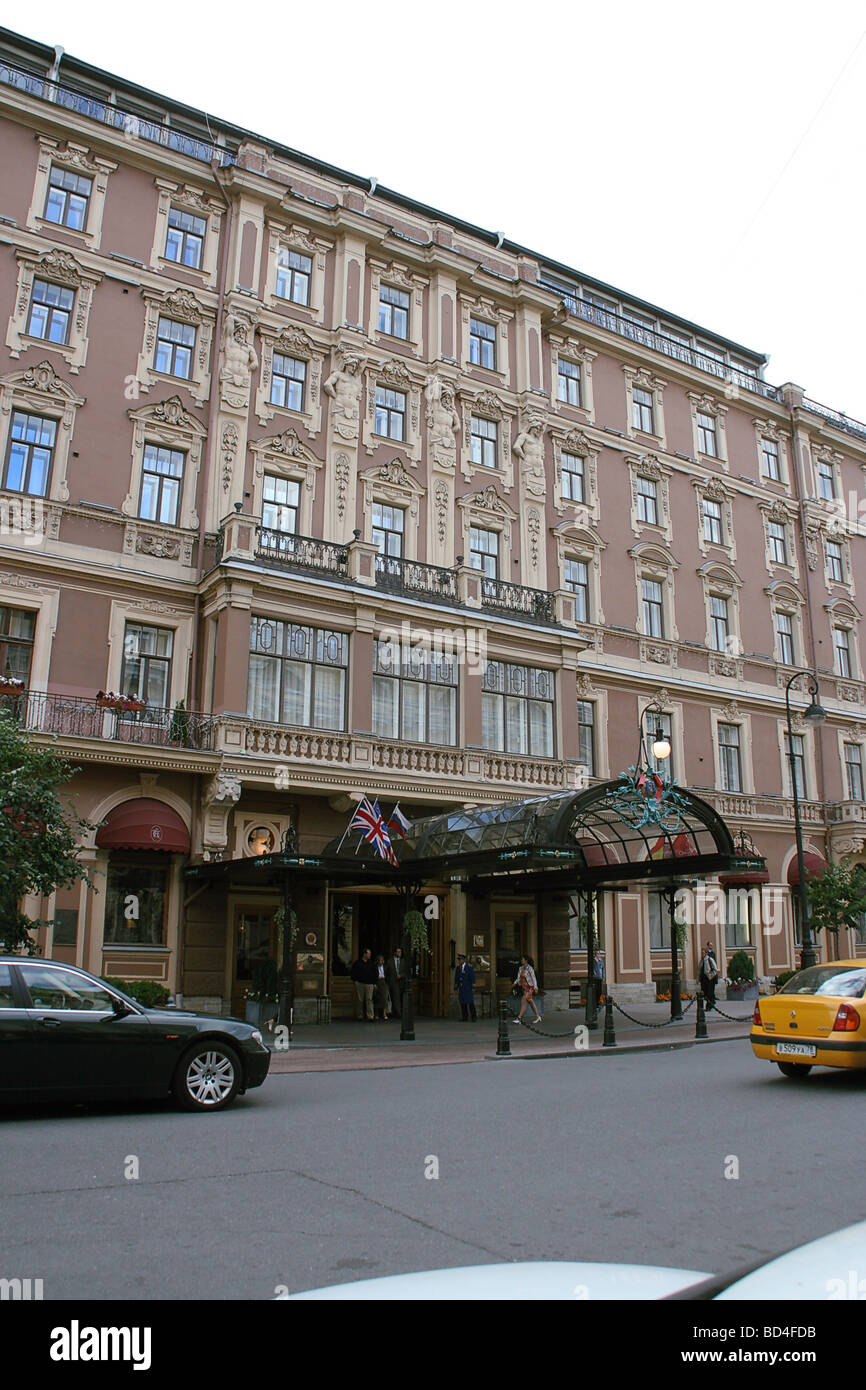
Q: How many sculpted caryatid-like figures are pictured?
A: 4